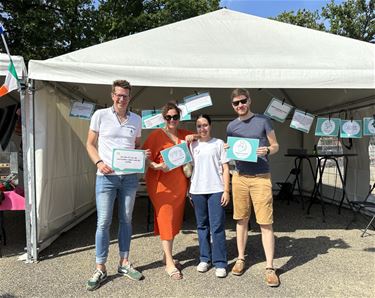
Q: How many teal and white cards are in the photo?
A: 12